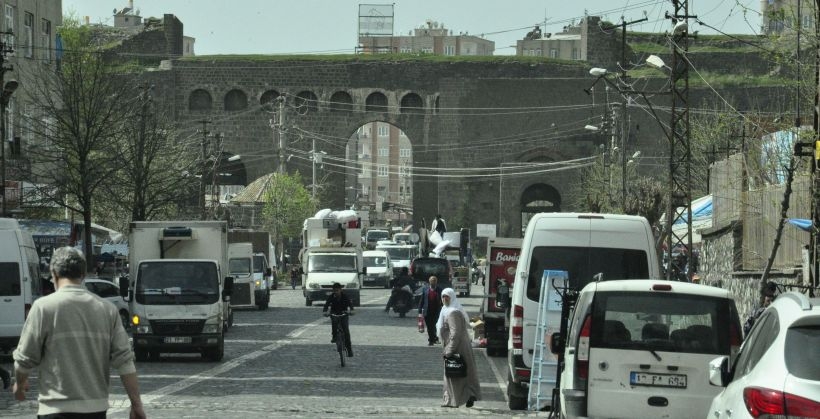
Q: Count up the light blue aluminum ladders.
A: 1